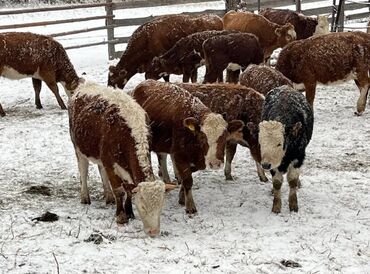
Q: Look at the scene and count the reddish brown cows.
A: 11